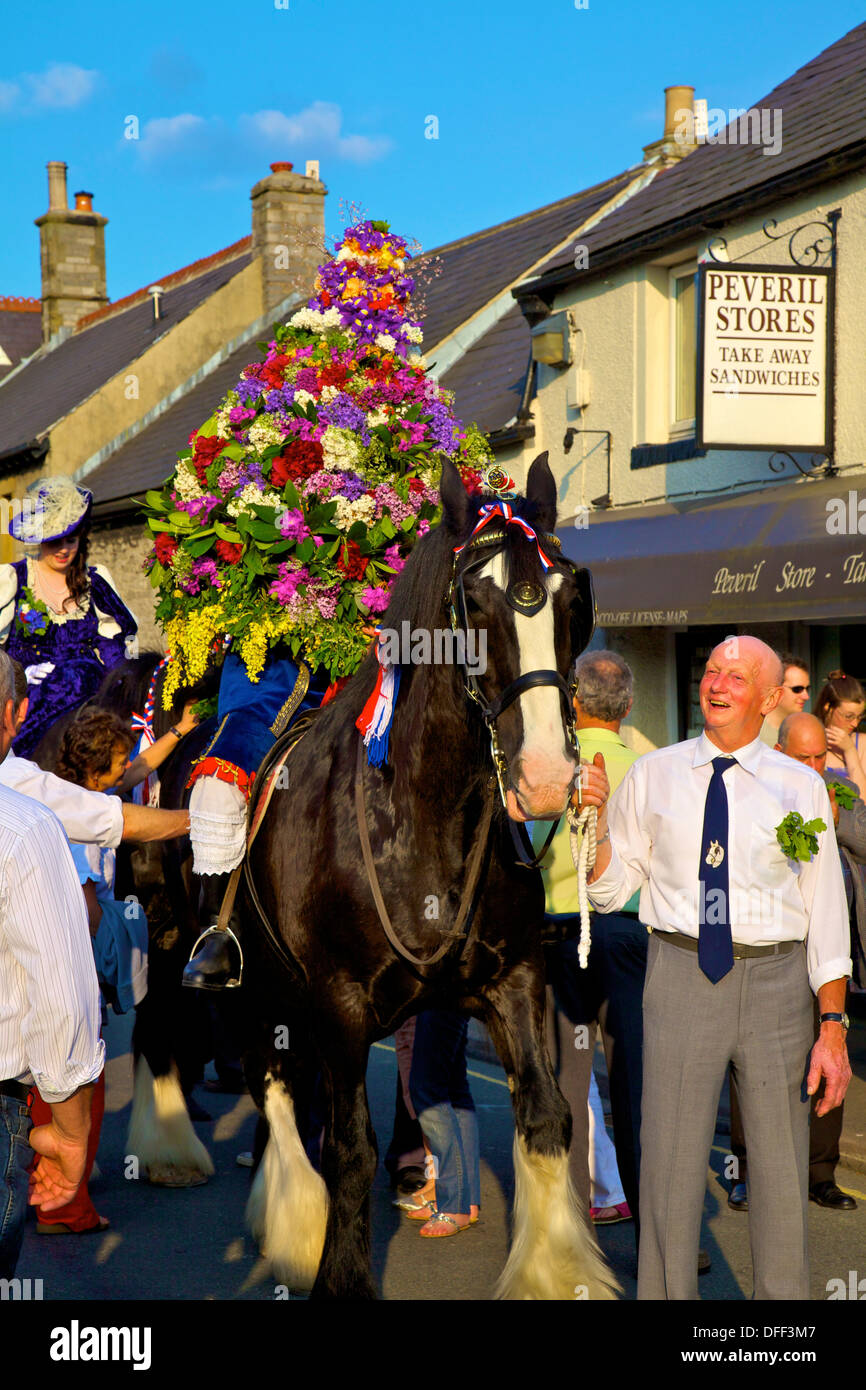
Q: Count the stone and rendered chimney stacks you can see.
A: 3